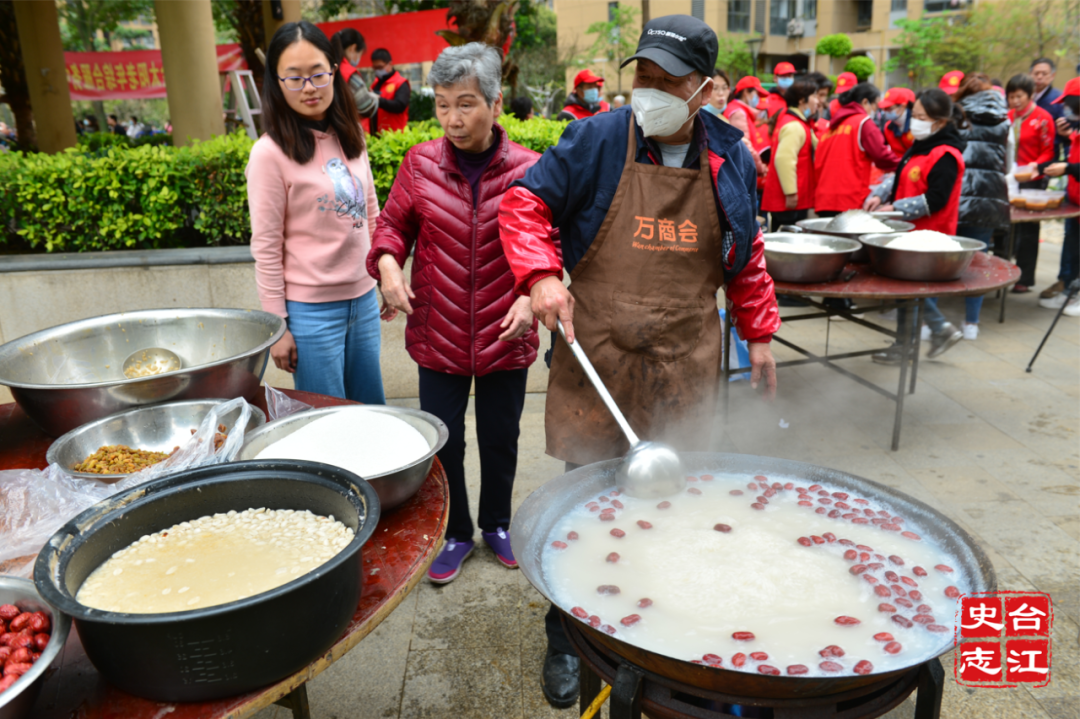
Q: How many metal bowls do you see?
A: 7